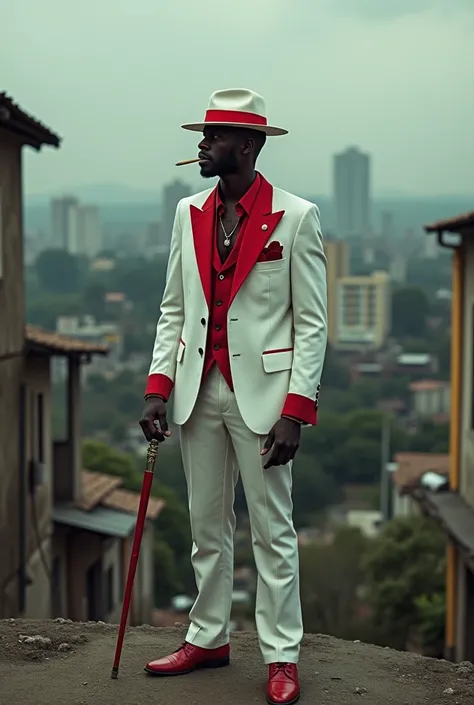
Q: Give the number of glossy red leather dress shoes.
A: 2